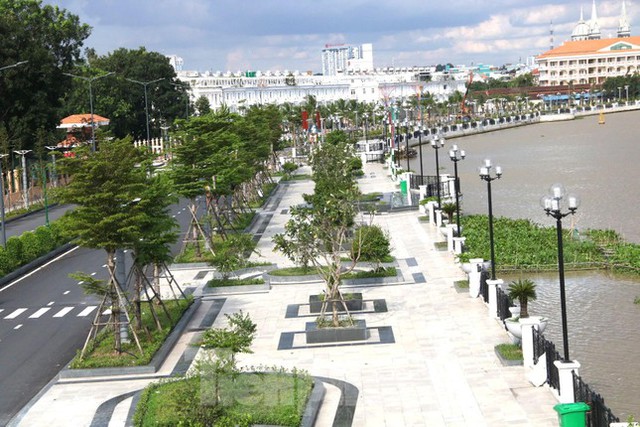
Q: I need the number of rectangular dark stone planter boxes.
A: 2